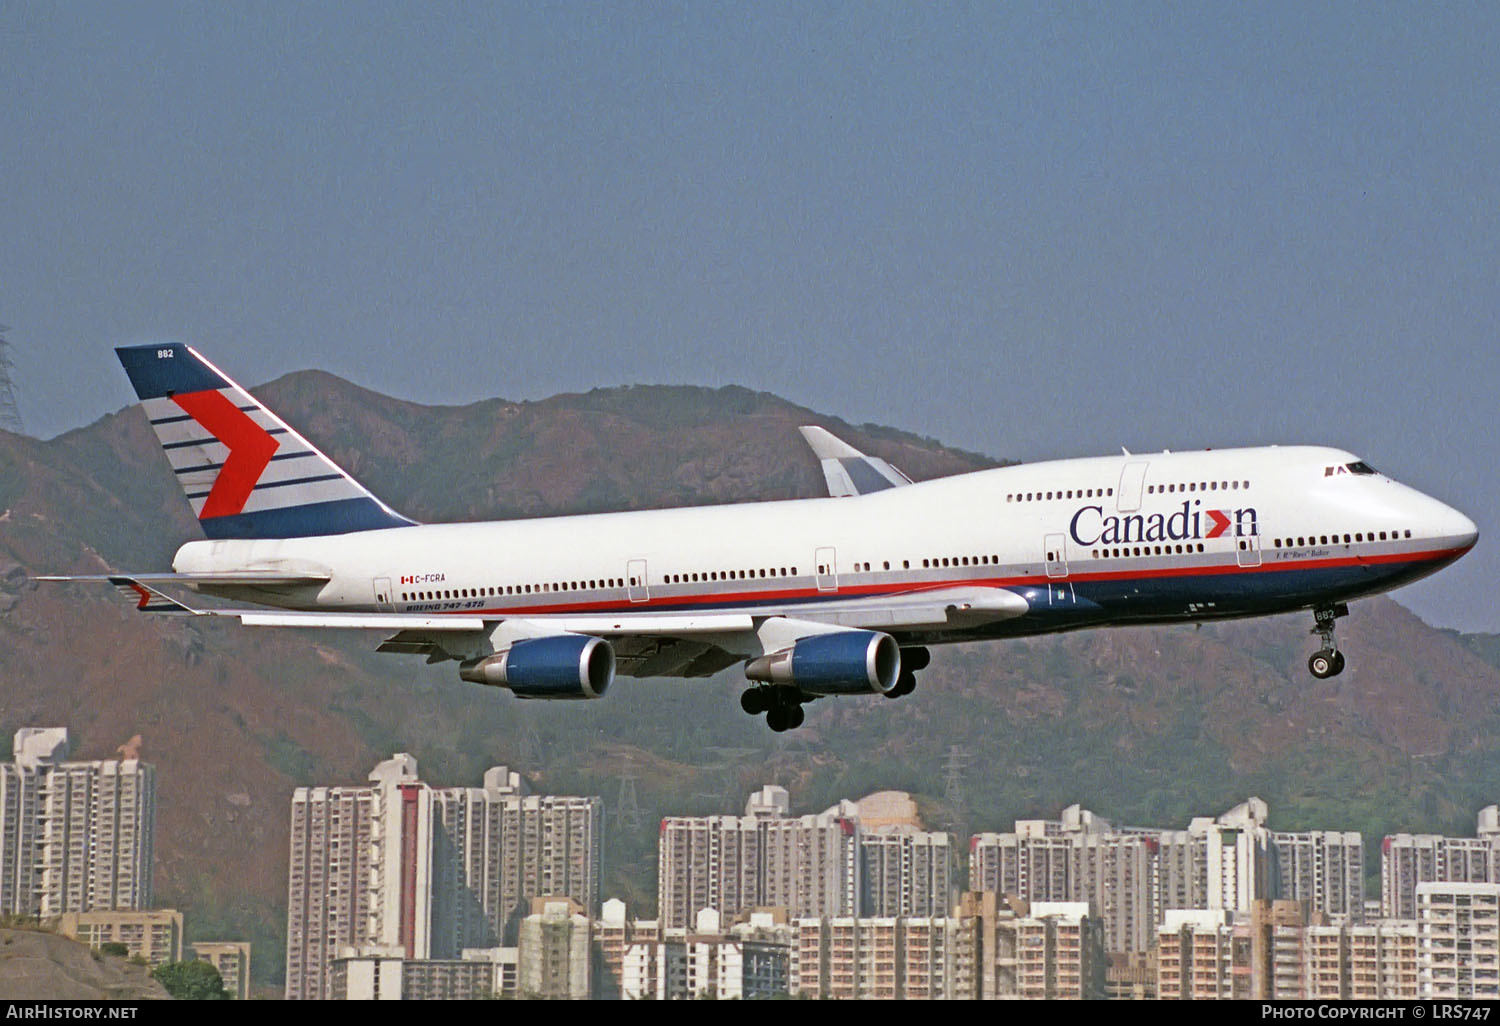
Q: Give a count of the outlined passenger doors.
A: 6